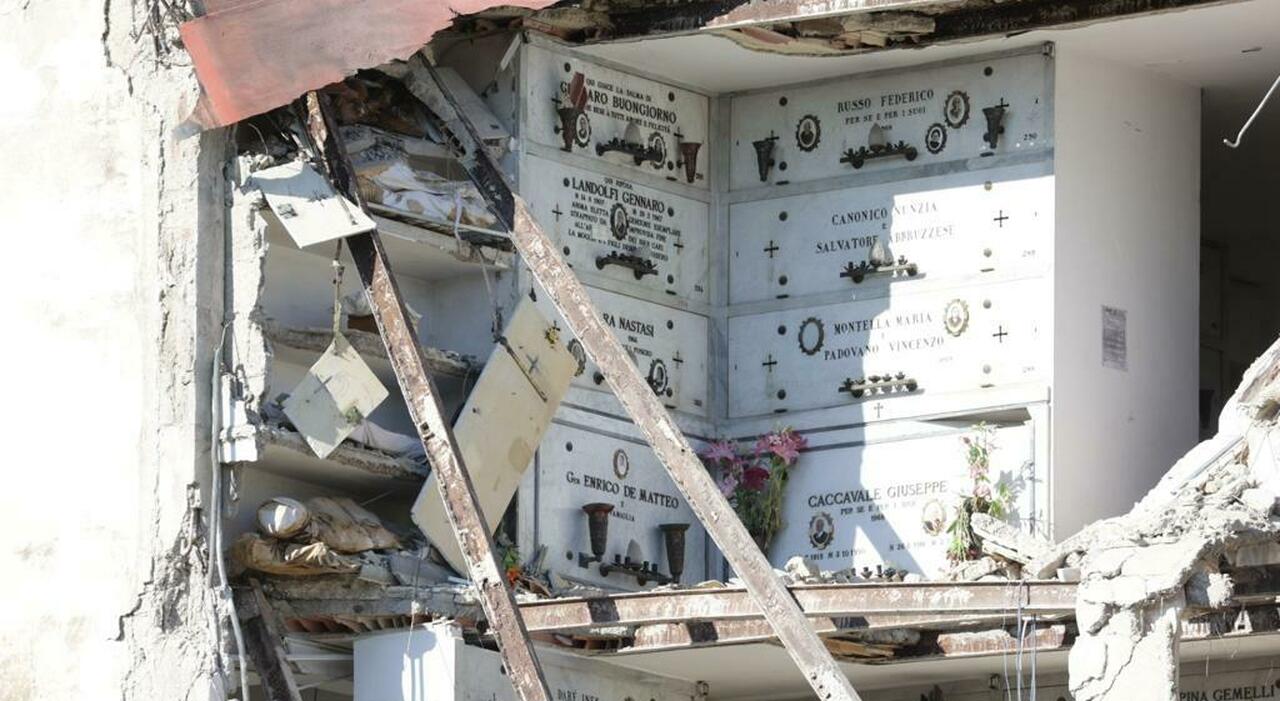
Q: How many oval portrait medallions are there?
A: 13